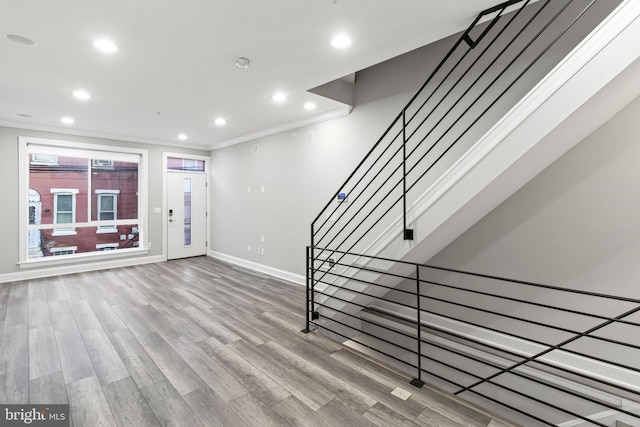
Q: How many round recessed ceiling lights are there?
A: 8